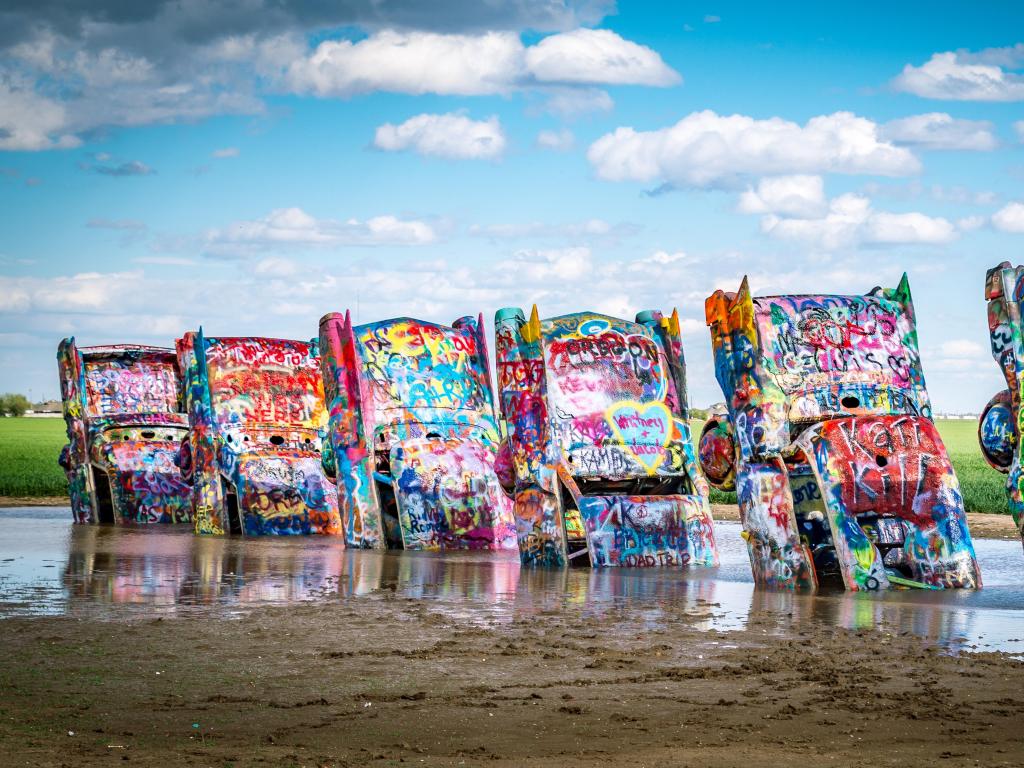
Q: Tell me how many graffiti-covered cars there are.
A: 6